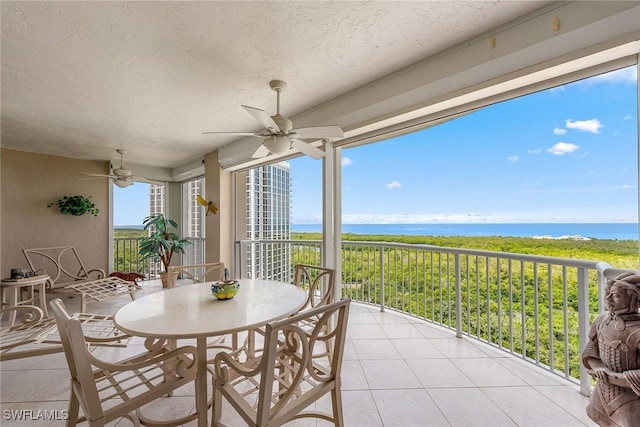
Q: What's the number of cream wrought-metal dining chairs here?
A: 4